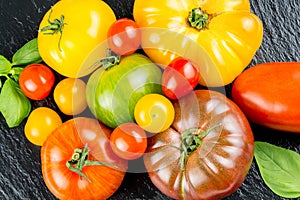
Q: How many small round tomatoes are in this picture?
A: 7